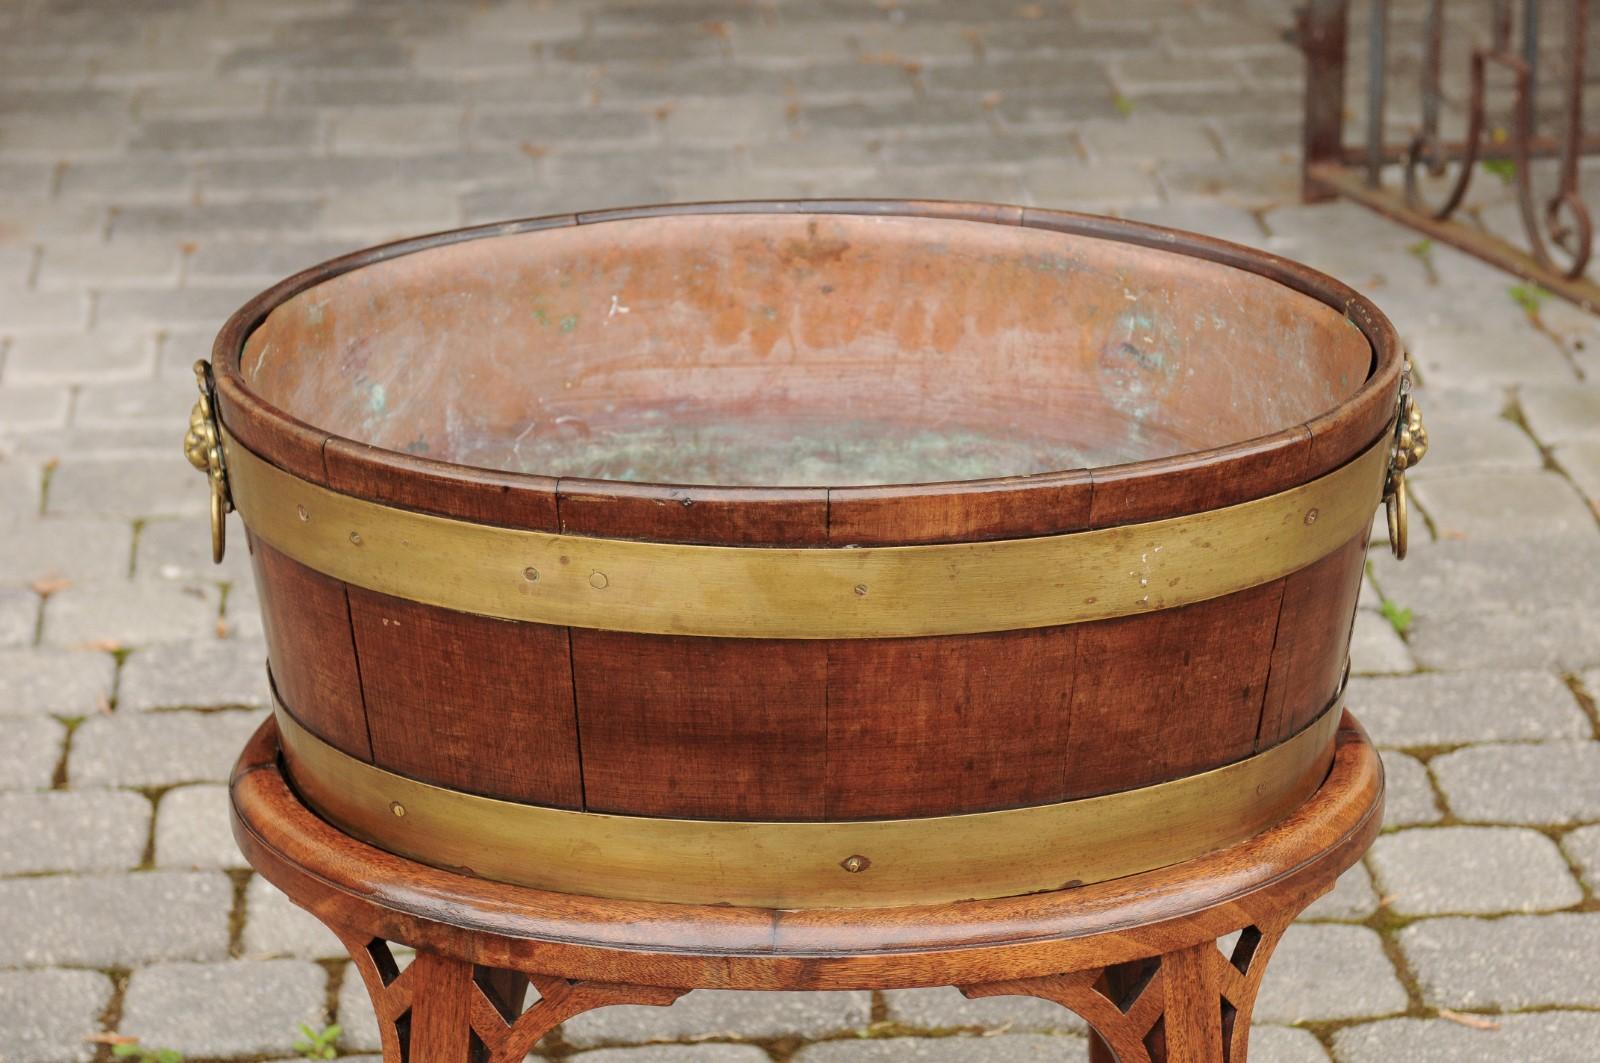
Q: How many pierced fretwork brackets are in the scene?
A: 4